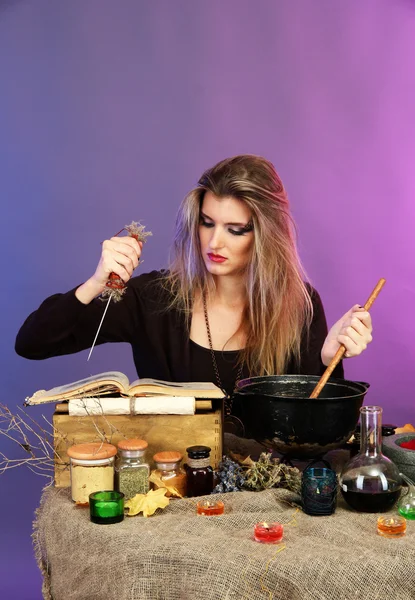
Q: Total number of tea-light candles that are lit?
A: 3